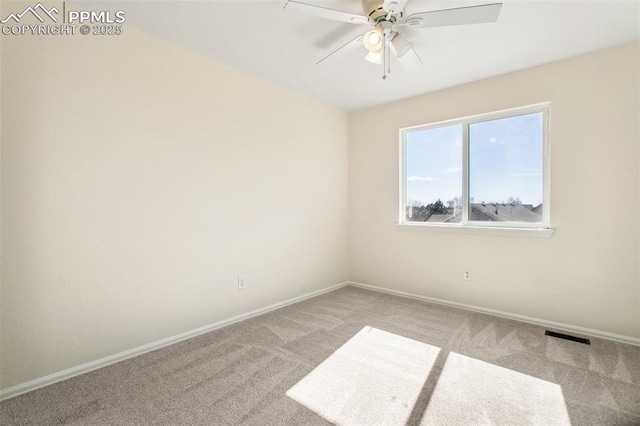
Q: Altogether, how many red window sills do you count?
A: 0